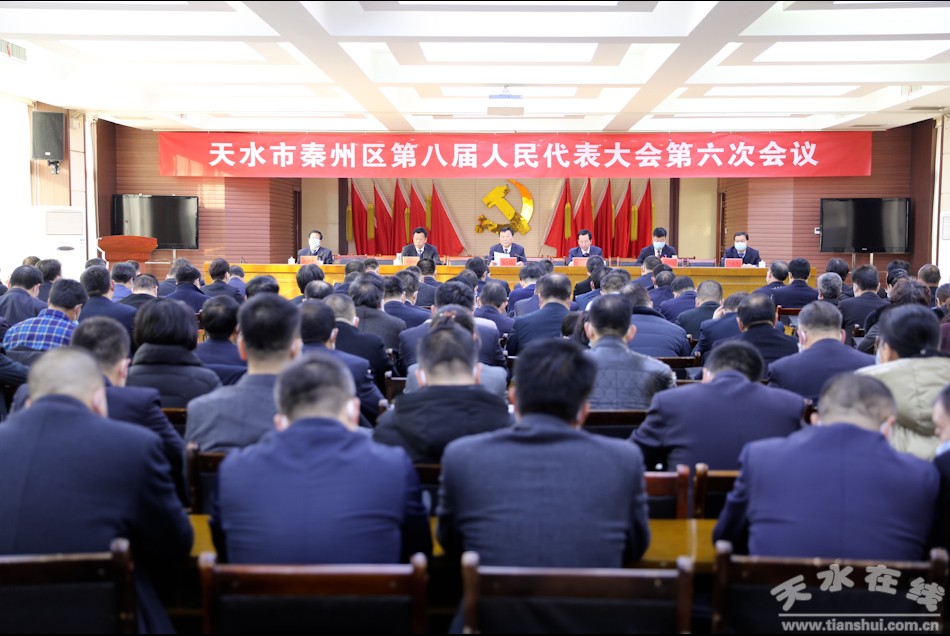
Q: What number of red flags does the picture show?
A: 10